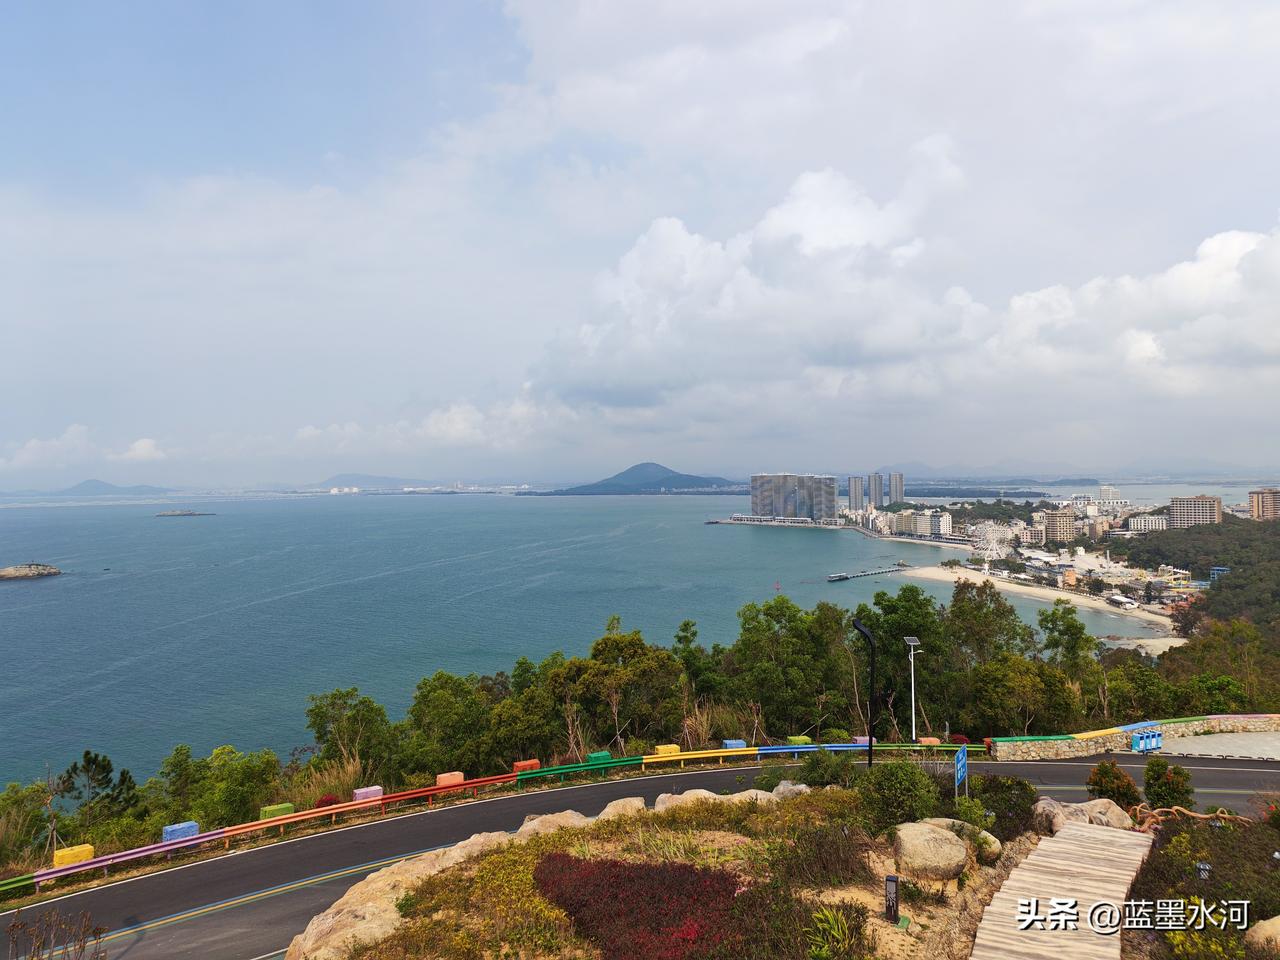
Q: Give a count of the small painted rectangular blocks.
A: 12